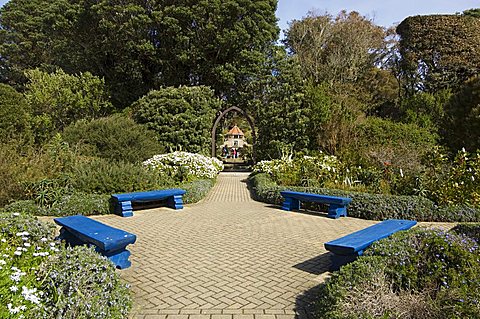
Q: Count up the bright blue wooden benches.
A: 4